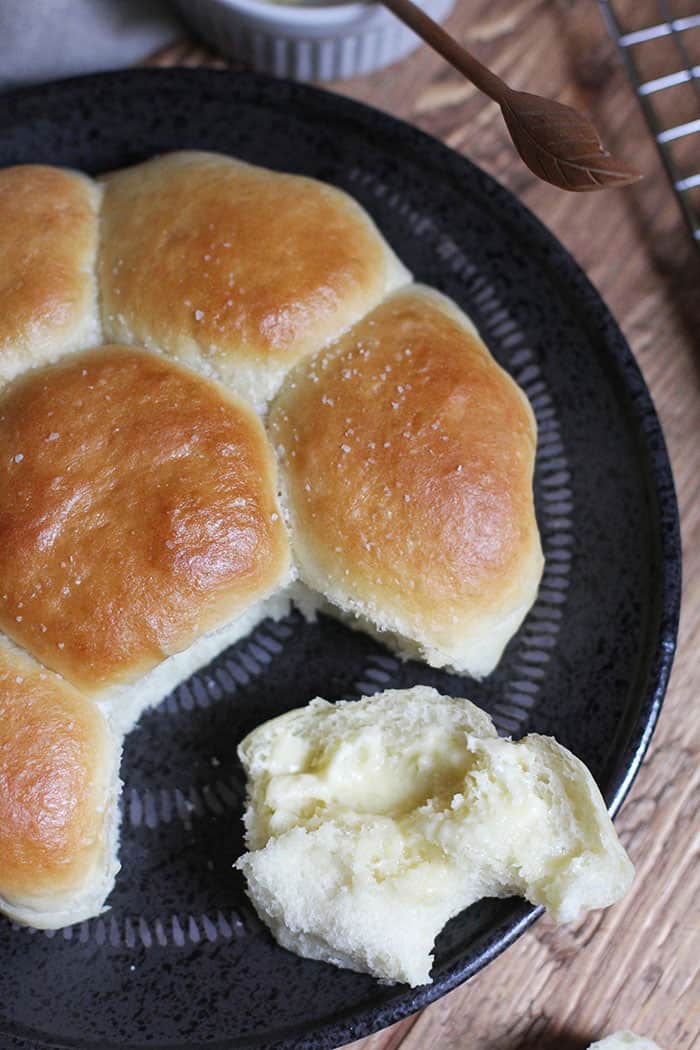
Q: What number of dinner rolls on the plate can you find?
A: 6